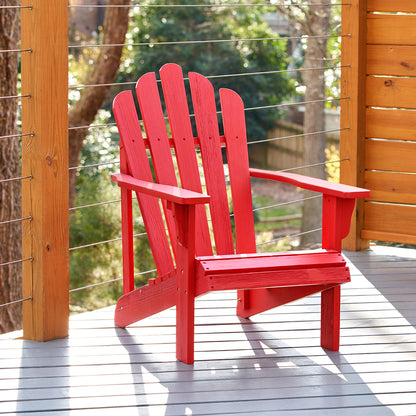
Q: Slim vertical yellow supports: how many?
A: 2